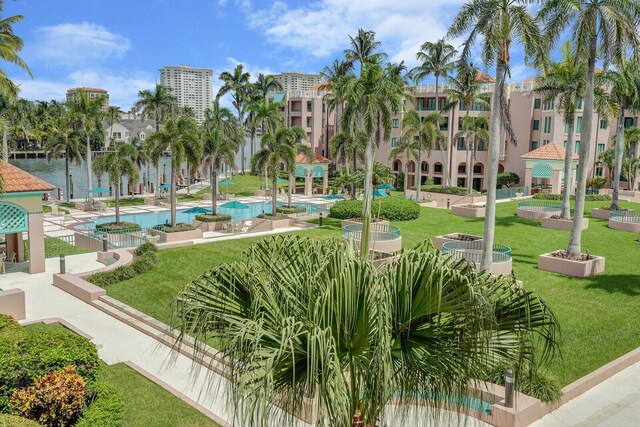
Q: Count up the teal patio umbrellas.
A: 9